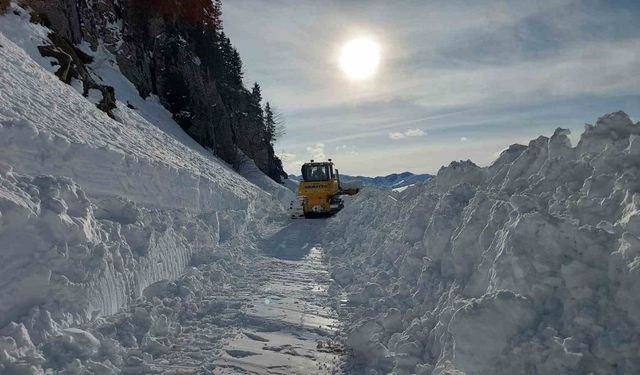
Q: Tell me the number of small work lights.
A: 2